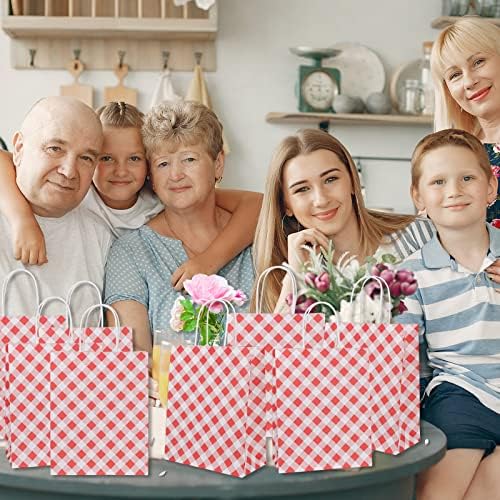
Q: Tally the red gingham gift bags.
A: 8